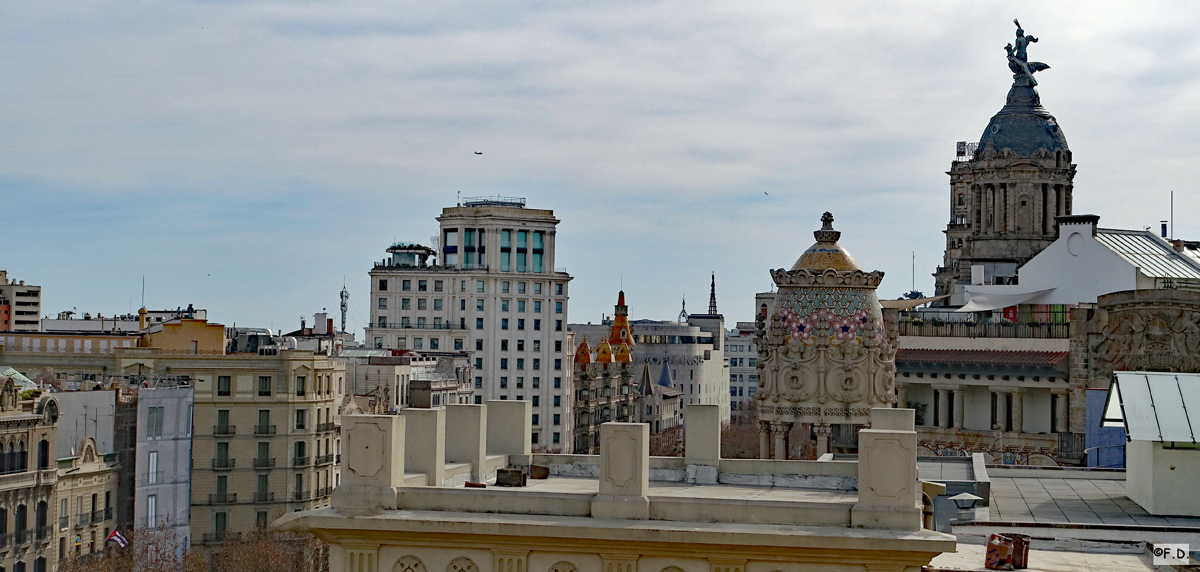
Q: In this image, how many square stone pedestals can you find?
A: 8